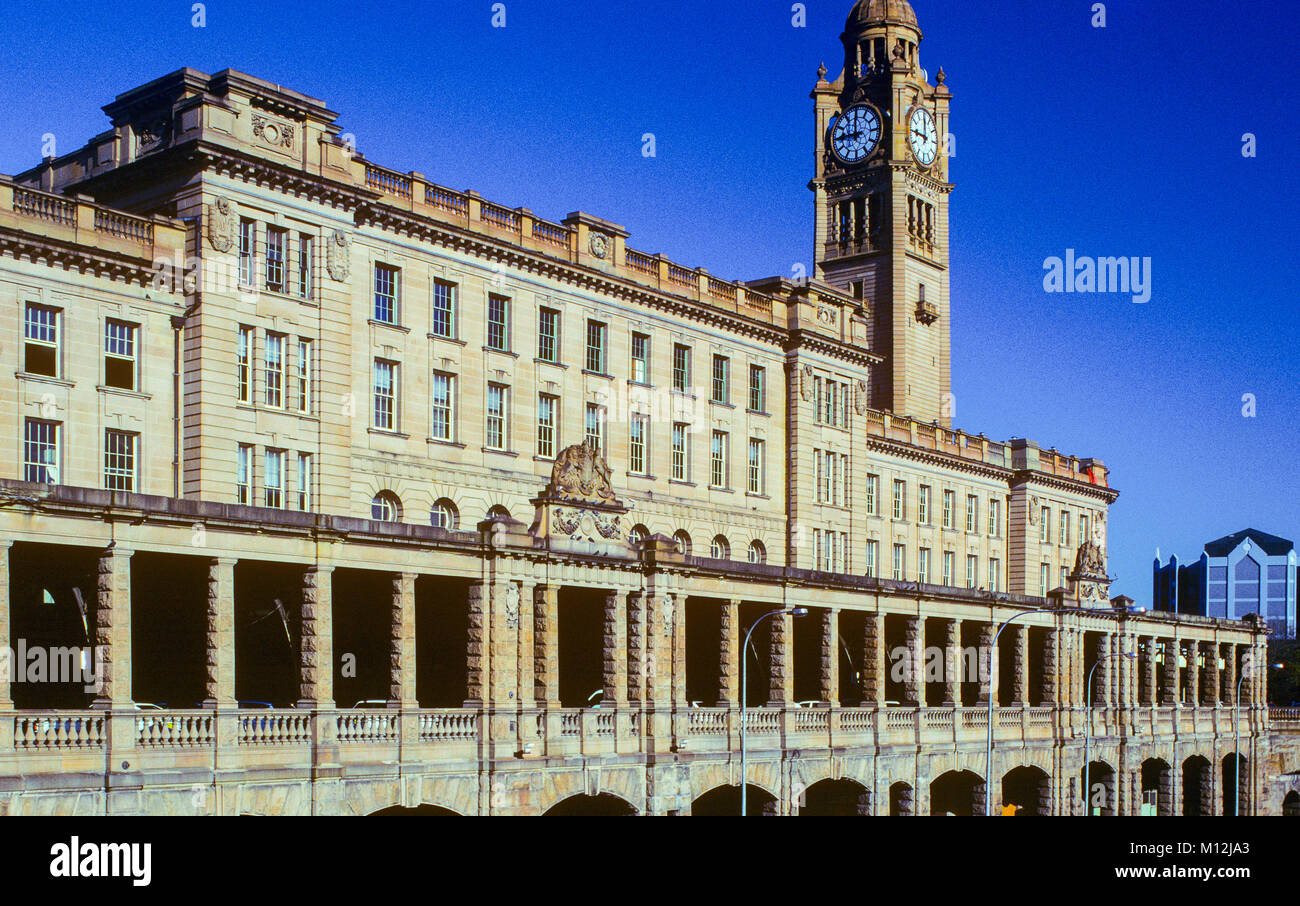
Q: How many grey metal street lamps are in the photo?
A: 4